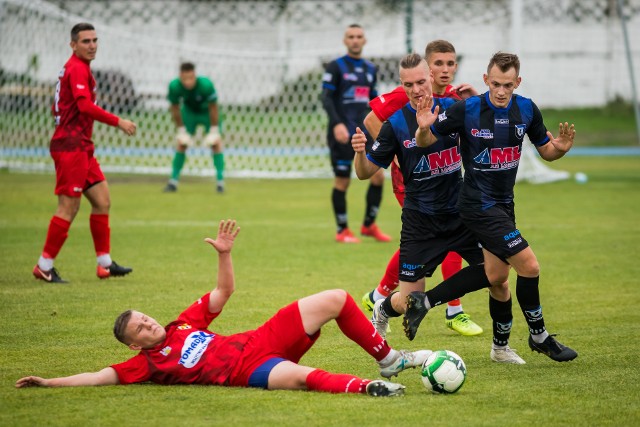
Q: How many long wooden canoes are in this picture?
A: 0